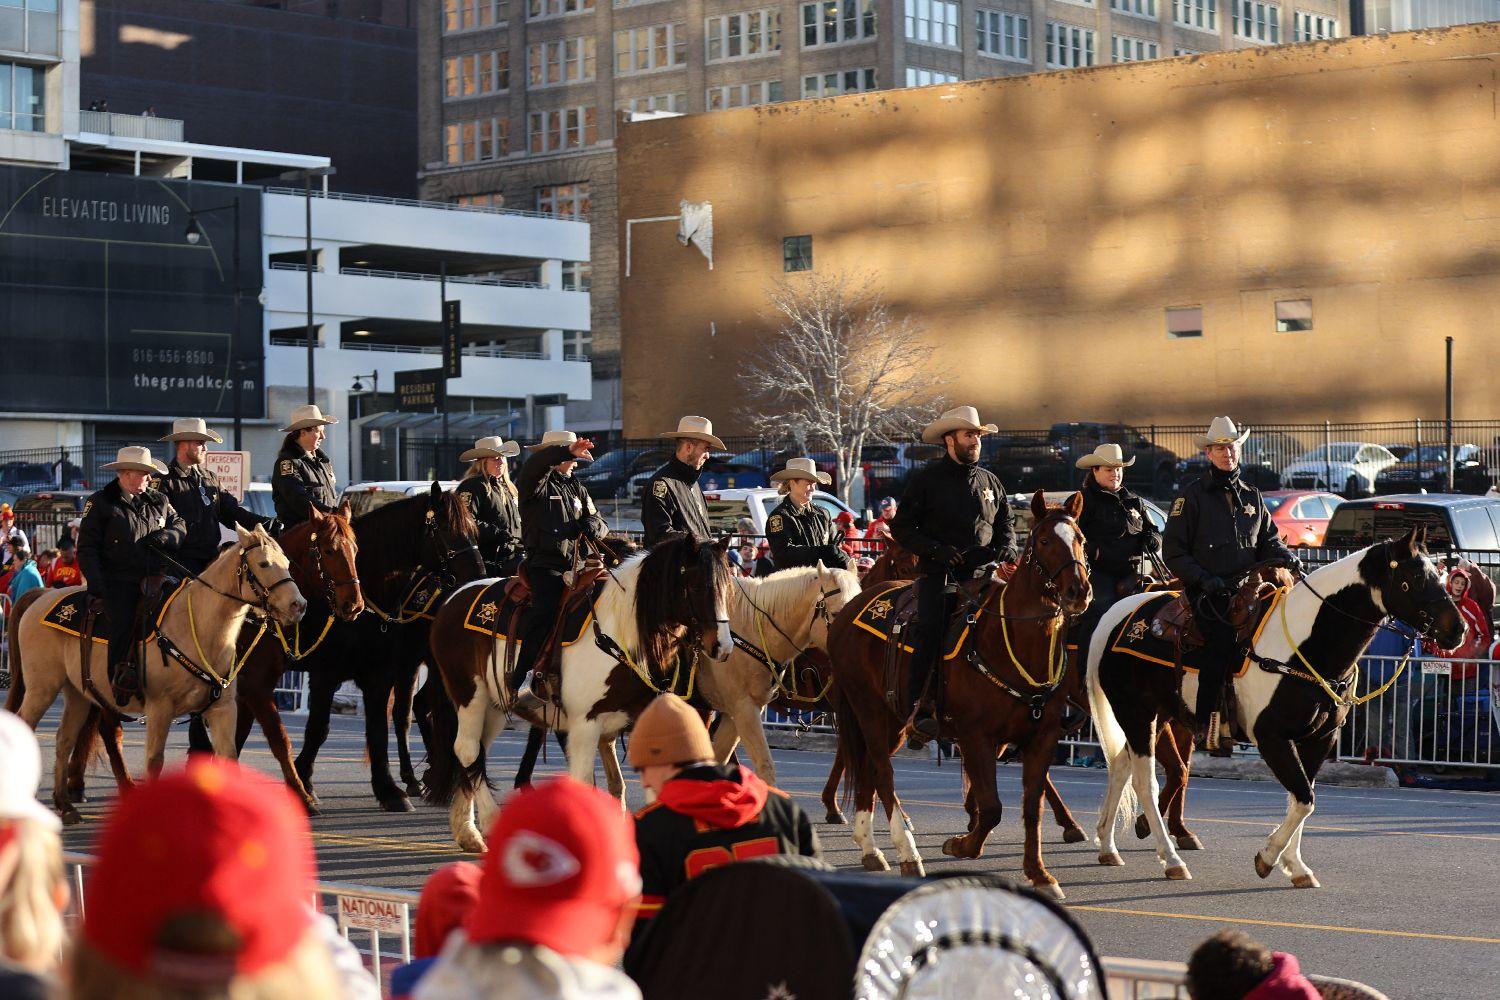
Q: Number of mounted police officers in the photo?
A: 10